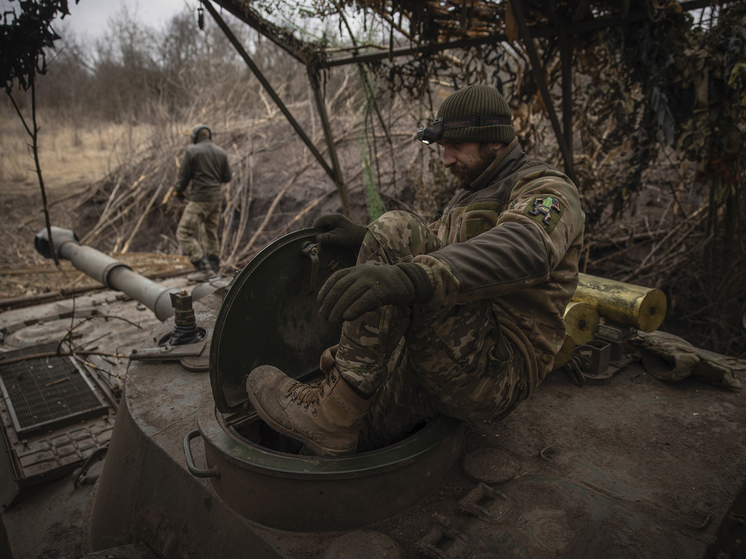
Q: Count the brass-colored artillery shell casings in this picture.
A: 3